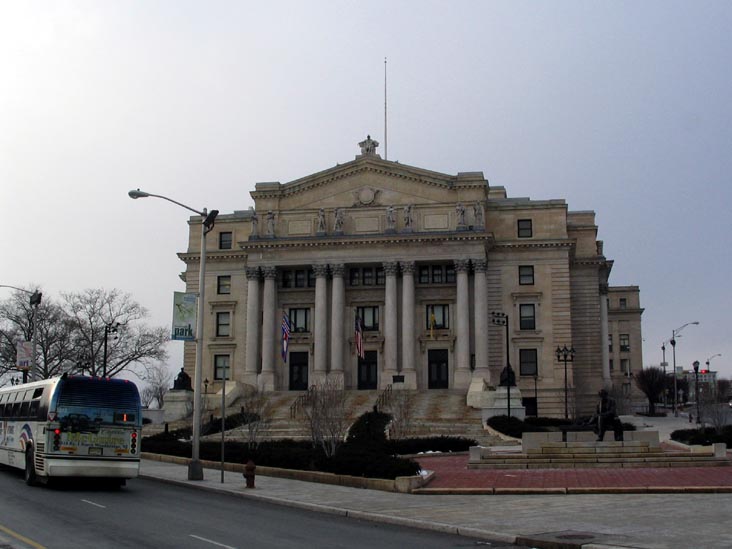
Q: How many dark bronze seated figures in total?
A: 3